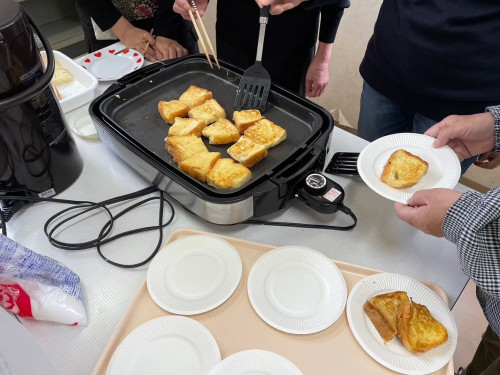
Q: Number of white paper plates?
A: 6